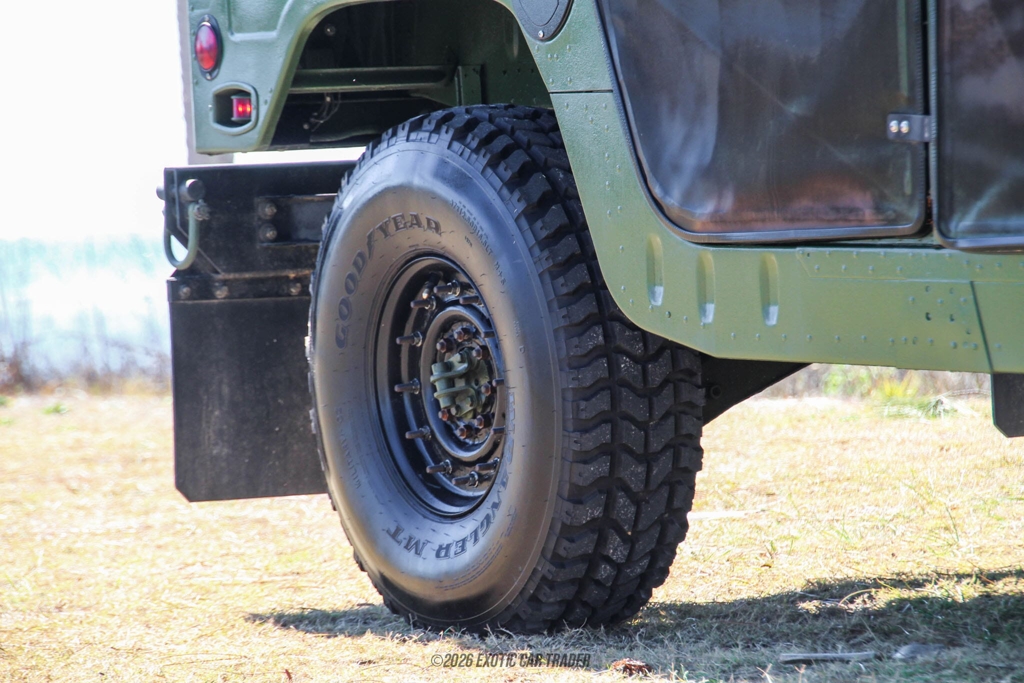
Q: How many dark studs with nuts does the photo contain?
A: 12